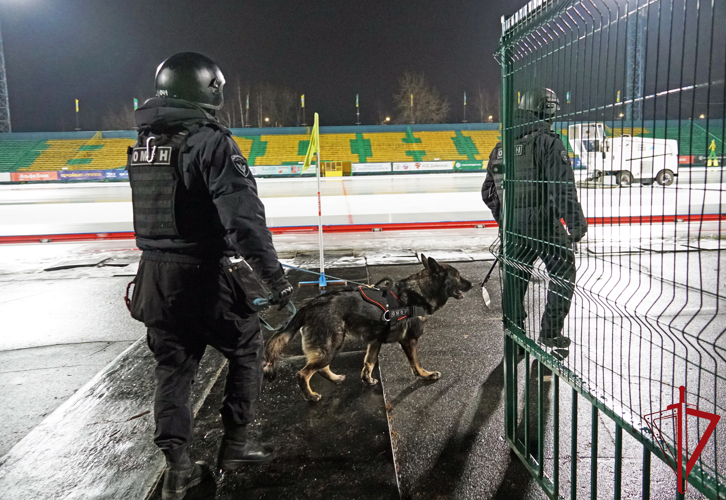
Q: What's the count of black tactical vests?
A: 2